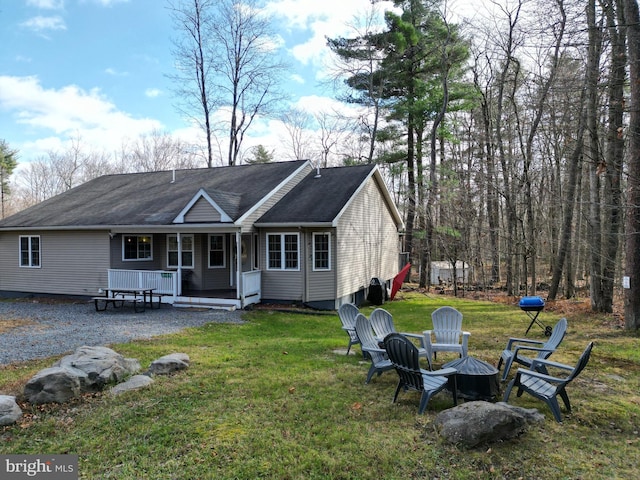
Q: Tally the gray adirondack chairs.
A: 7